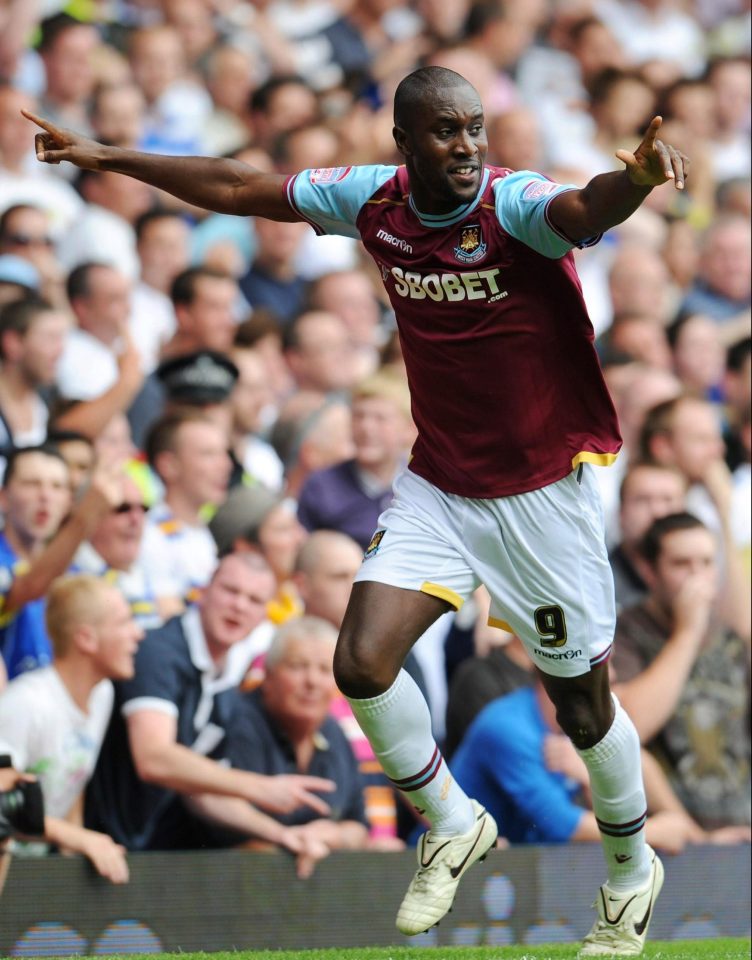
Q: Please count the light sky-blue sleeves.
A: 2